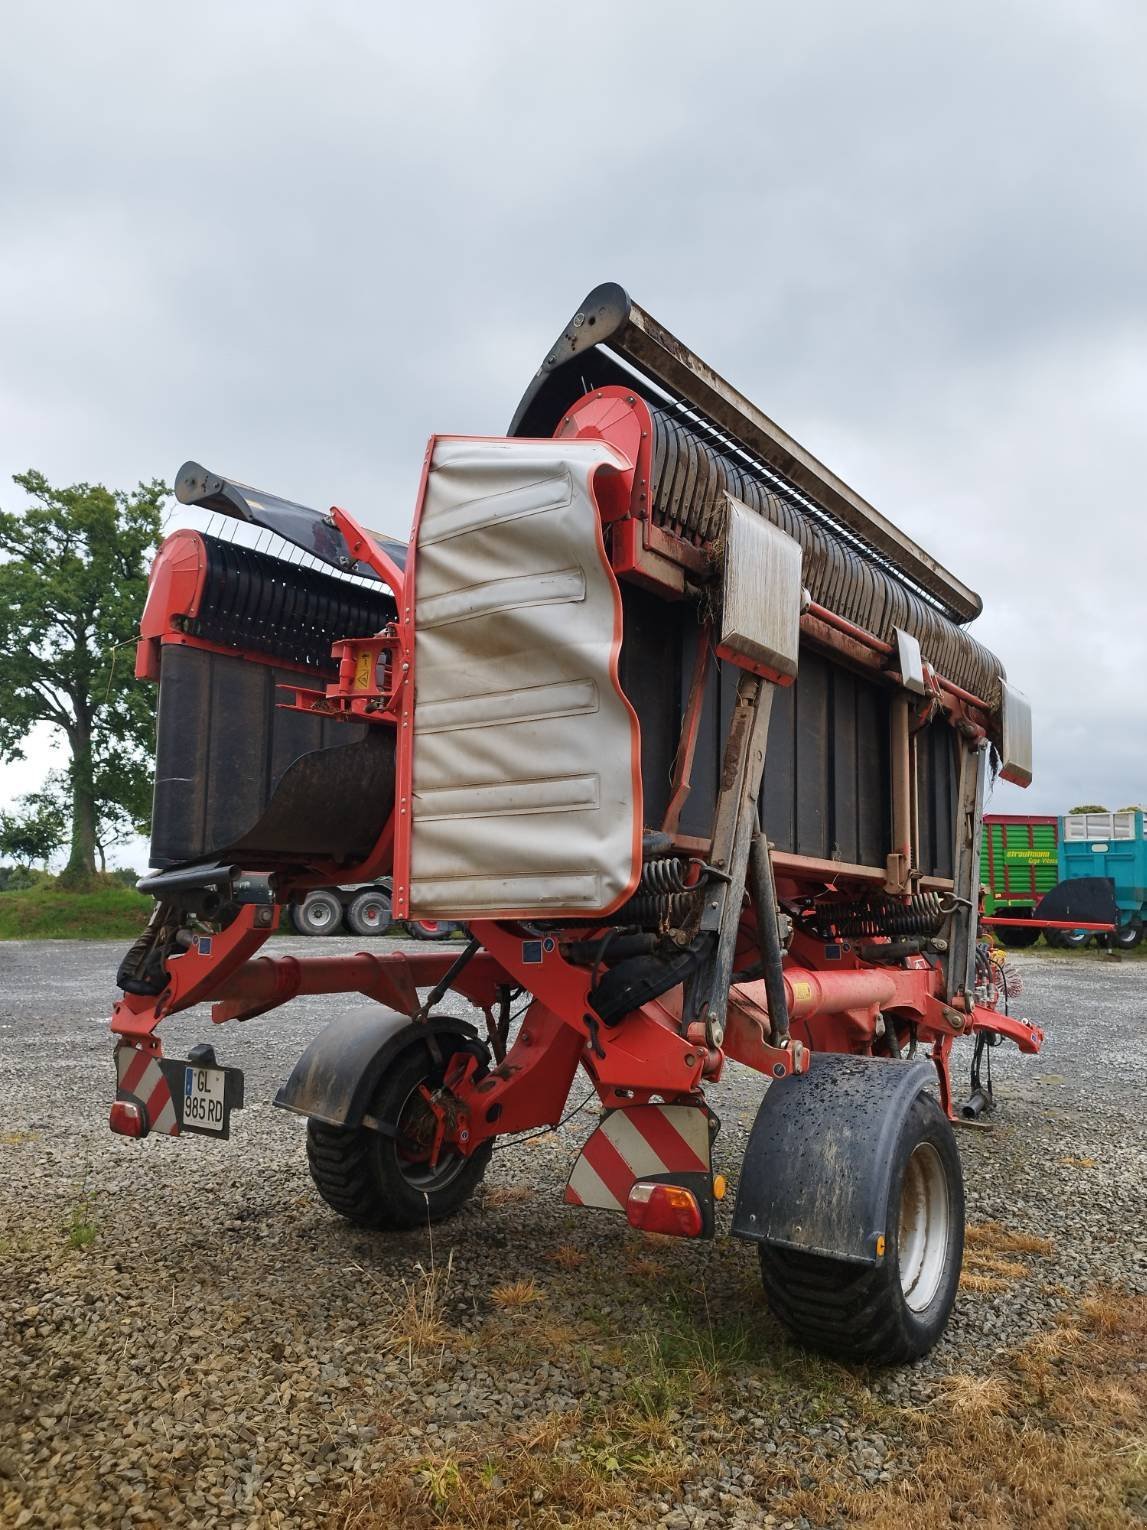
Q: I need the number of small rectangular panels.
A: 3